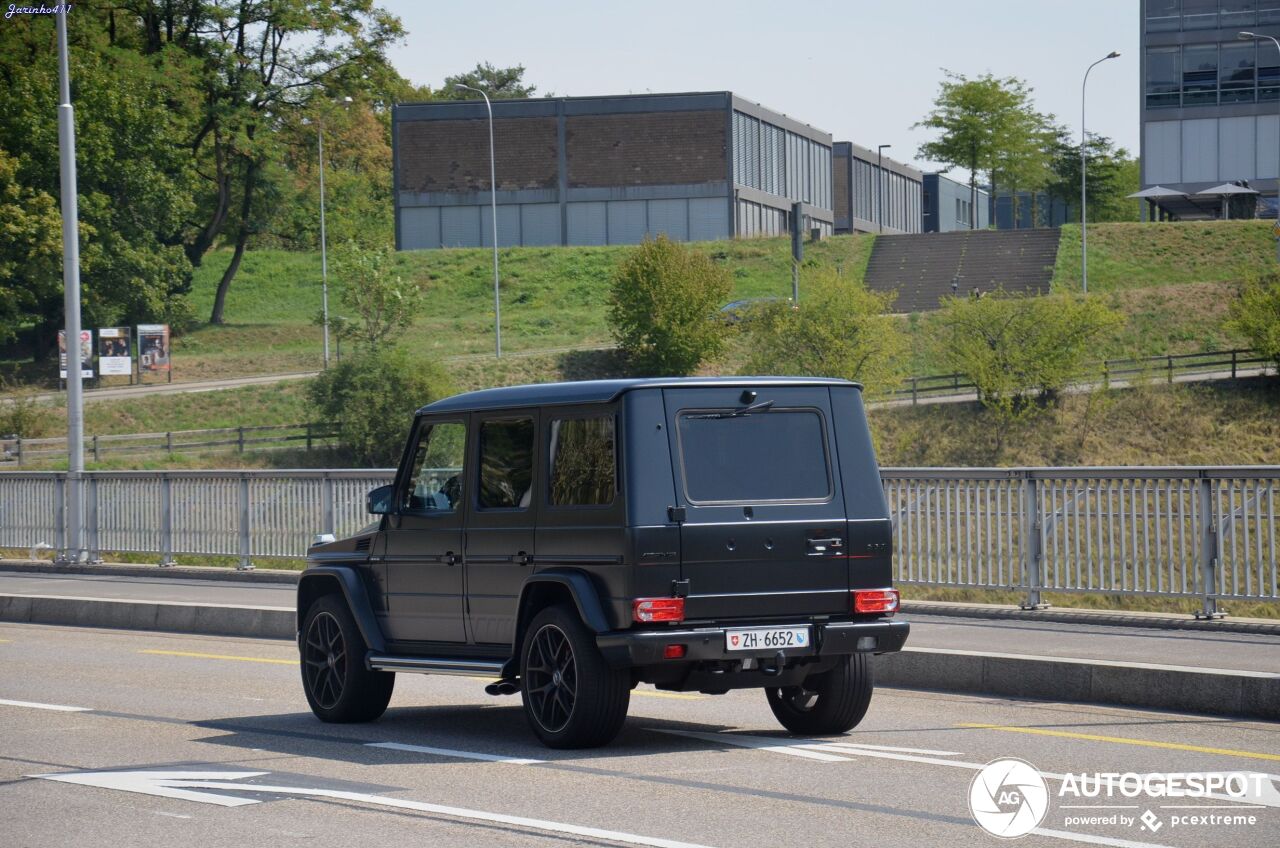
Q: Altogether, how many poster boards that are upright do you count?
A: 3